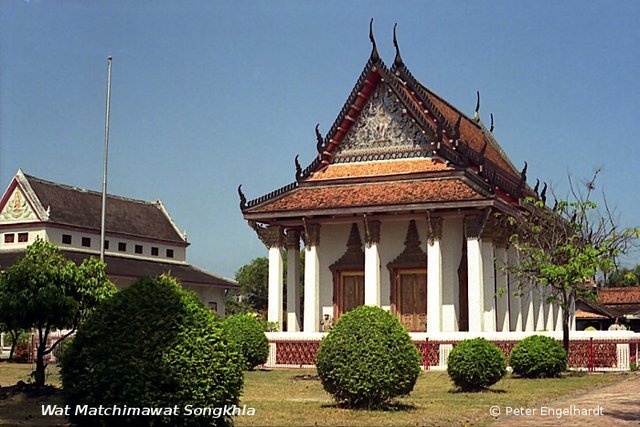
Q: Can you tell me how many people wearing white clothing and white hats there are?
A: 0